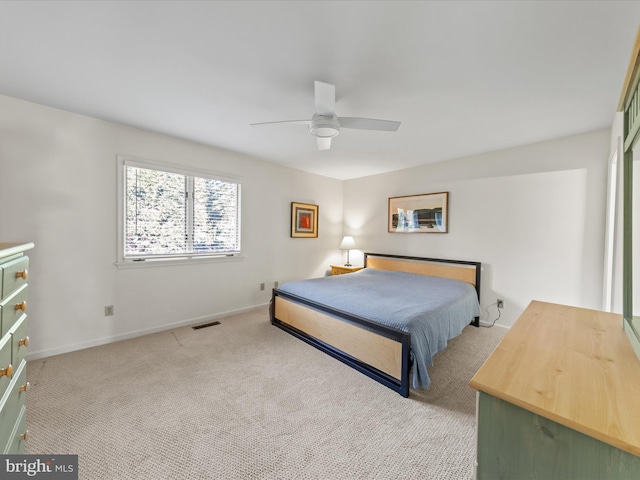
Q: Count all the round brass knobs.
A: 6